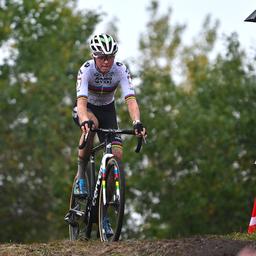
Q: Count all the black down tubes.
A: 1